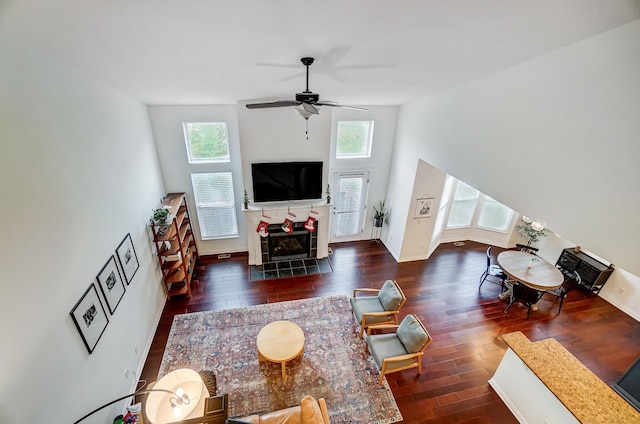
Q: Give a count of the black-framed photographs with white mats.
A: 3